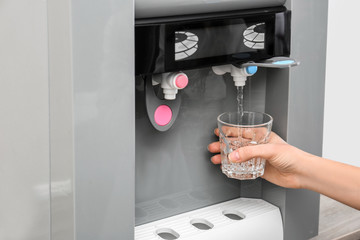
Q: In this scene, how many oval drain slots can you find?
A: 3